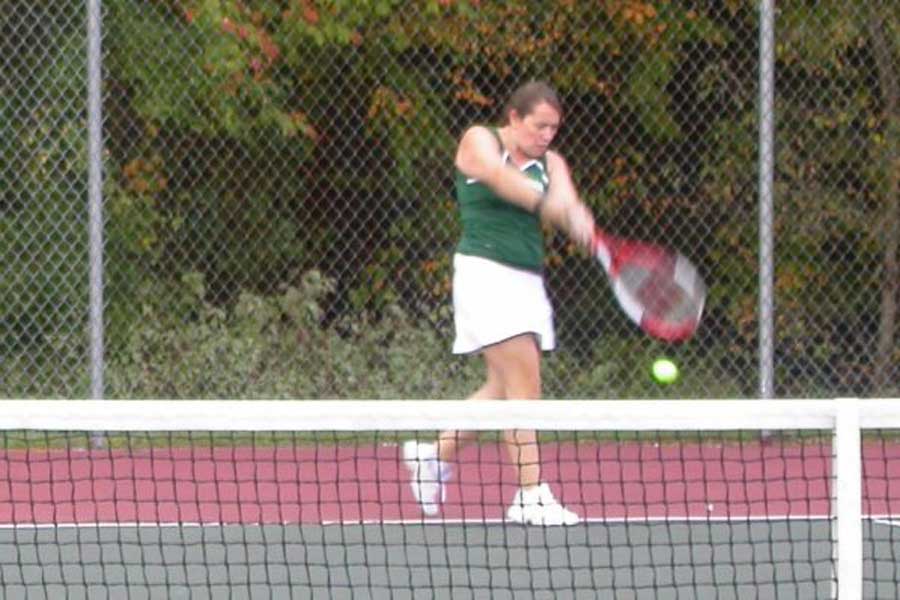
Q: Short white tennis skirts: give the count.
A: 1